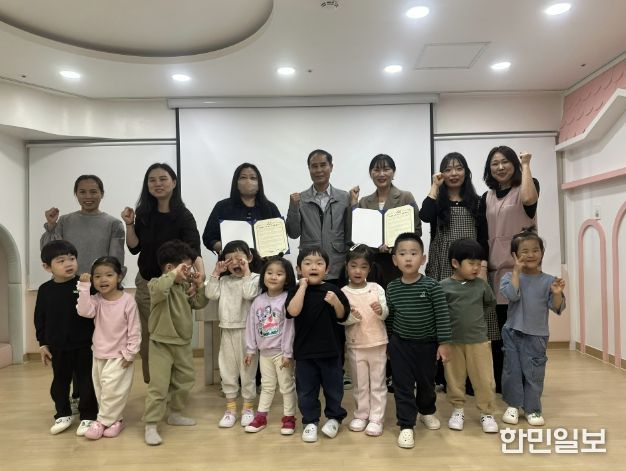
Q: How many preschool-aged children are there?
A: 10